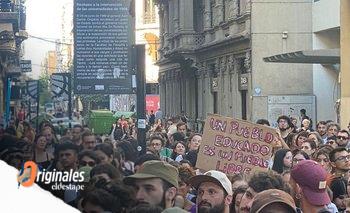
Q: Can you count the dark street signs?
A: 1